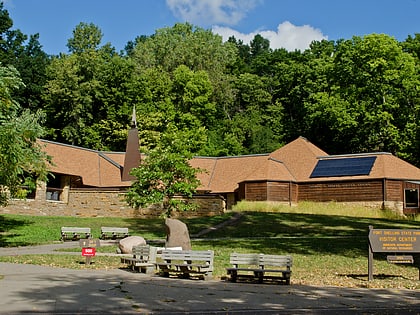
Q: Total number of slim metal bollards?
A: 0